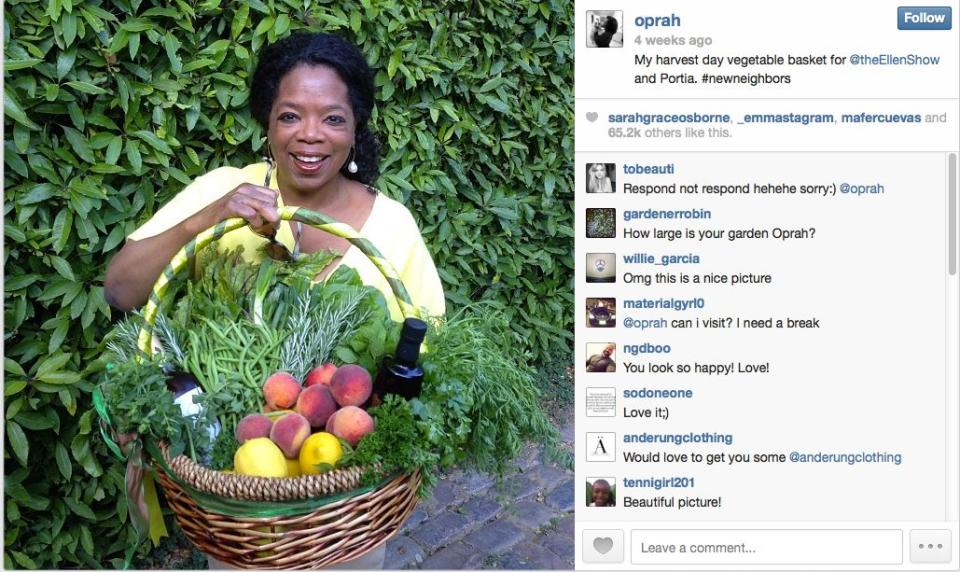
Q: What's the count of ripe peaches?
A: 7